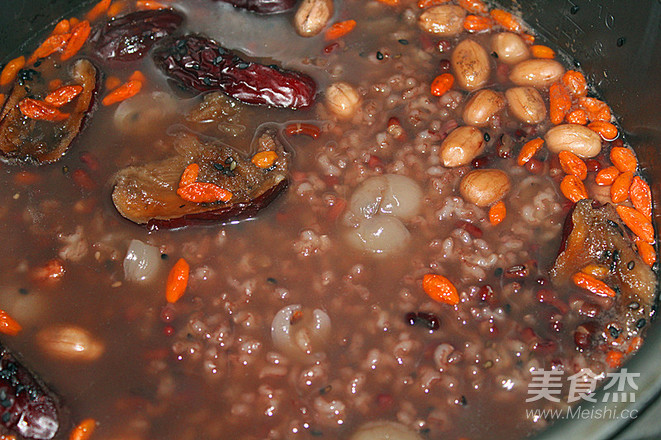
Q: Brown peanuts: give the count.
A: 12